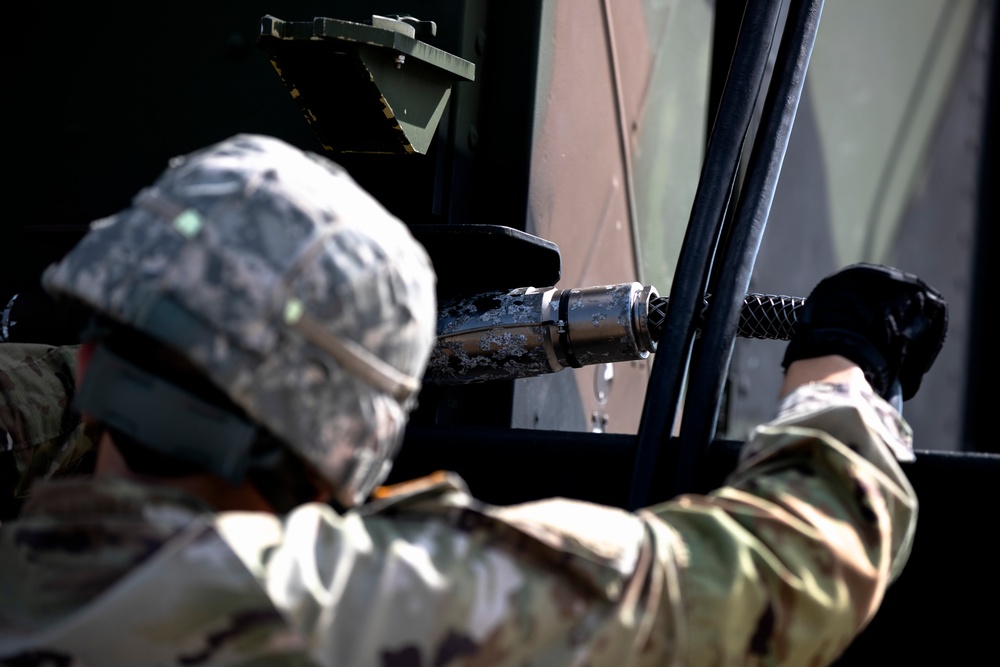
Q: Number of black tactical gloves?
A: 1